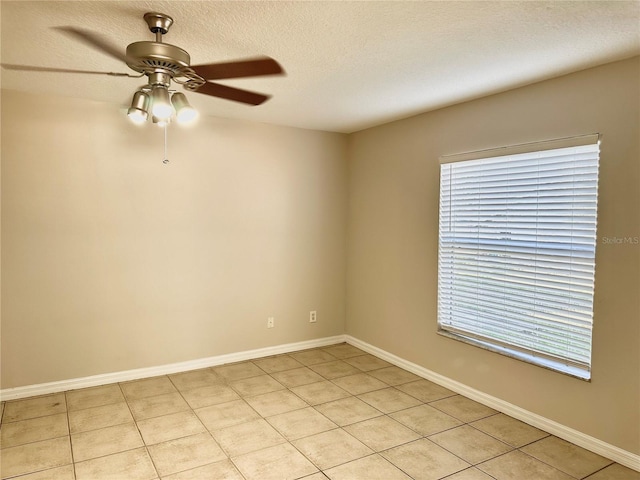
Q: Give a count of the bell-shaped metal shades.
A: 4